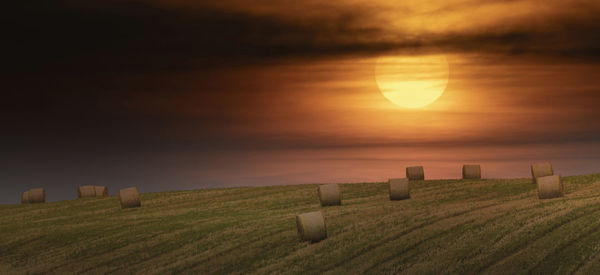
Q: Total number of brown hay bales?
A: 12